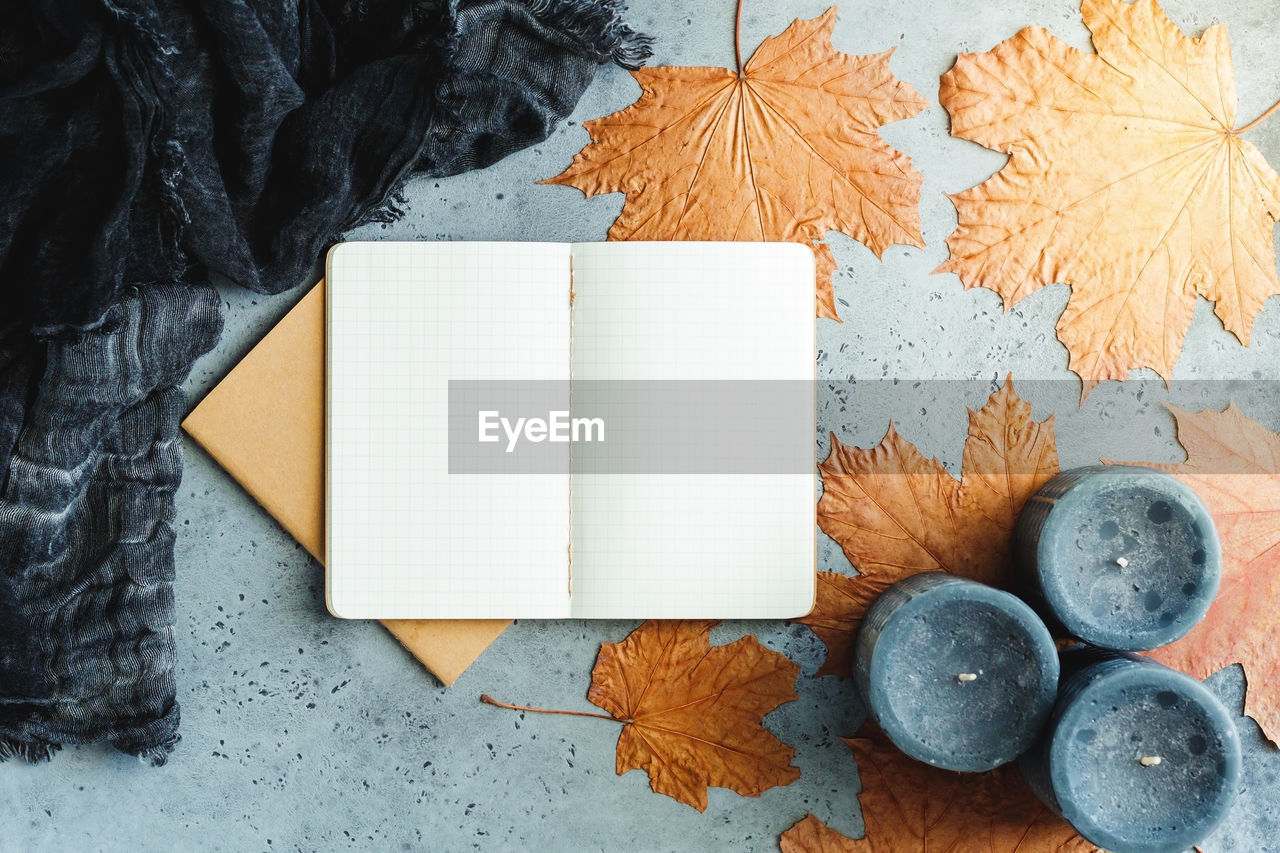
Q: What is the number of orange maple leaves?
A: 6